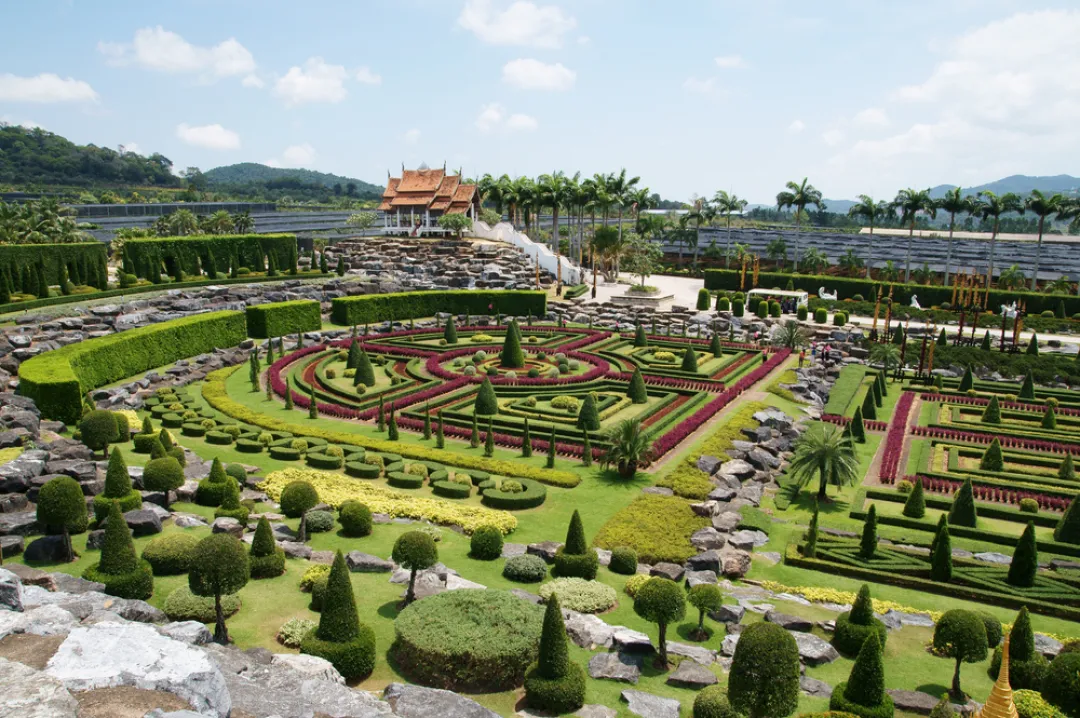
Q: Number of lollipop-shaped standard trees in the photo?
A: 9